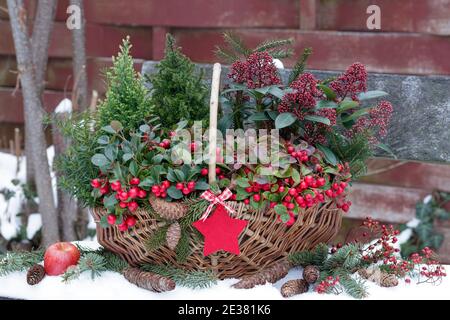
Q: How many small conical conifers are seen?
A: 2